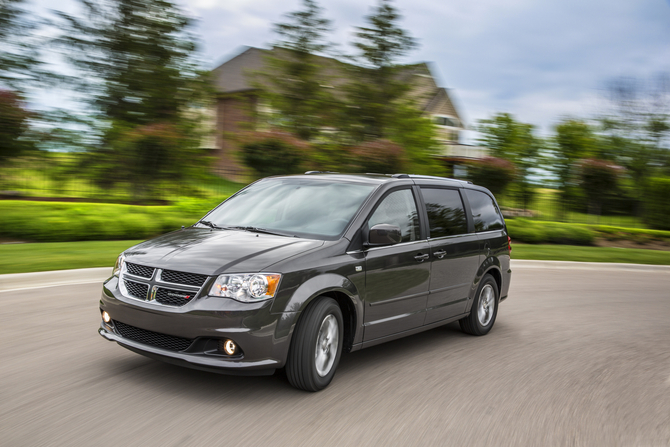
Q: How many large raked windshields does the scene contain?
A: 1